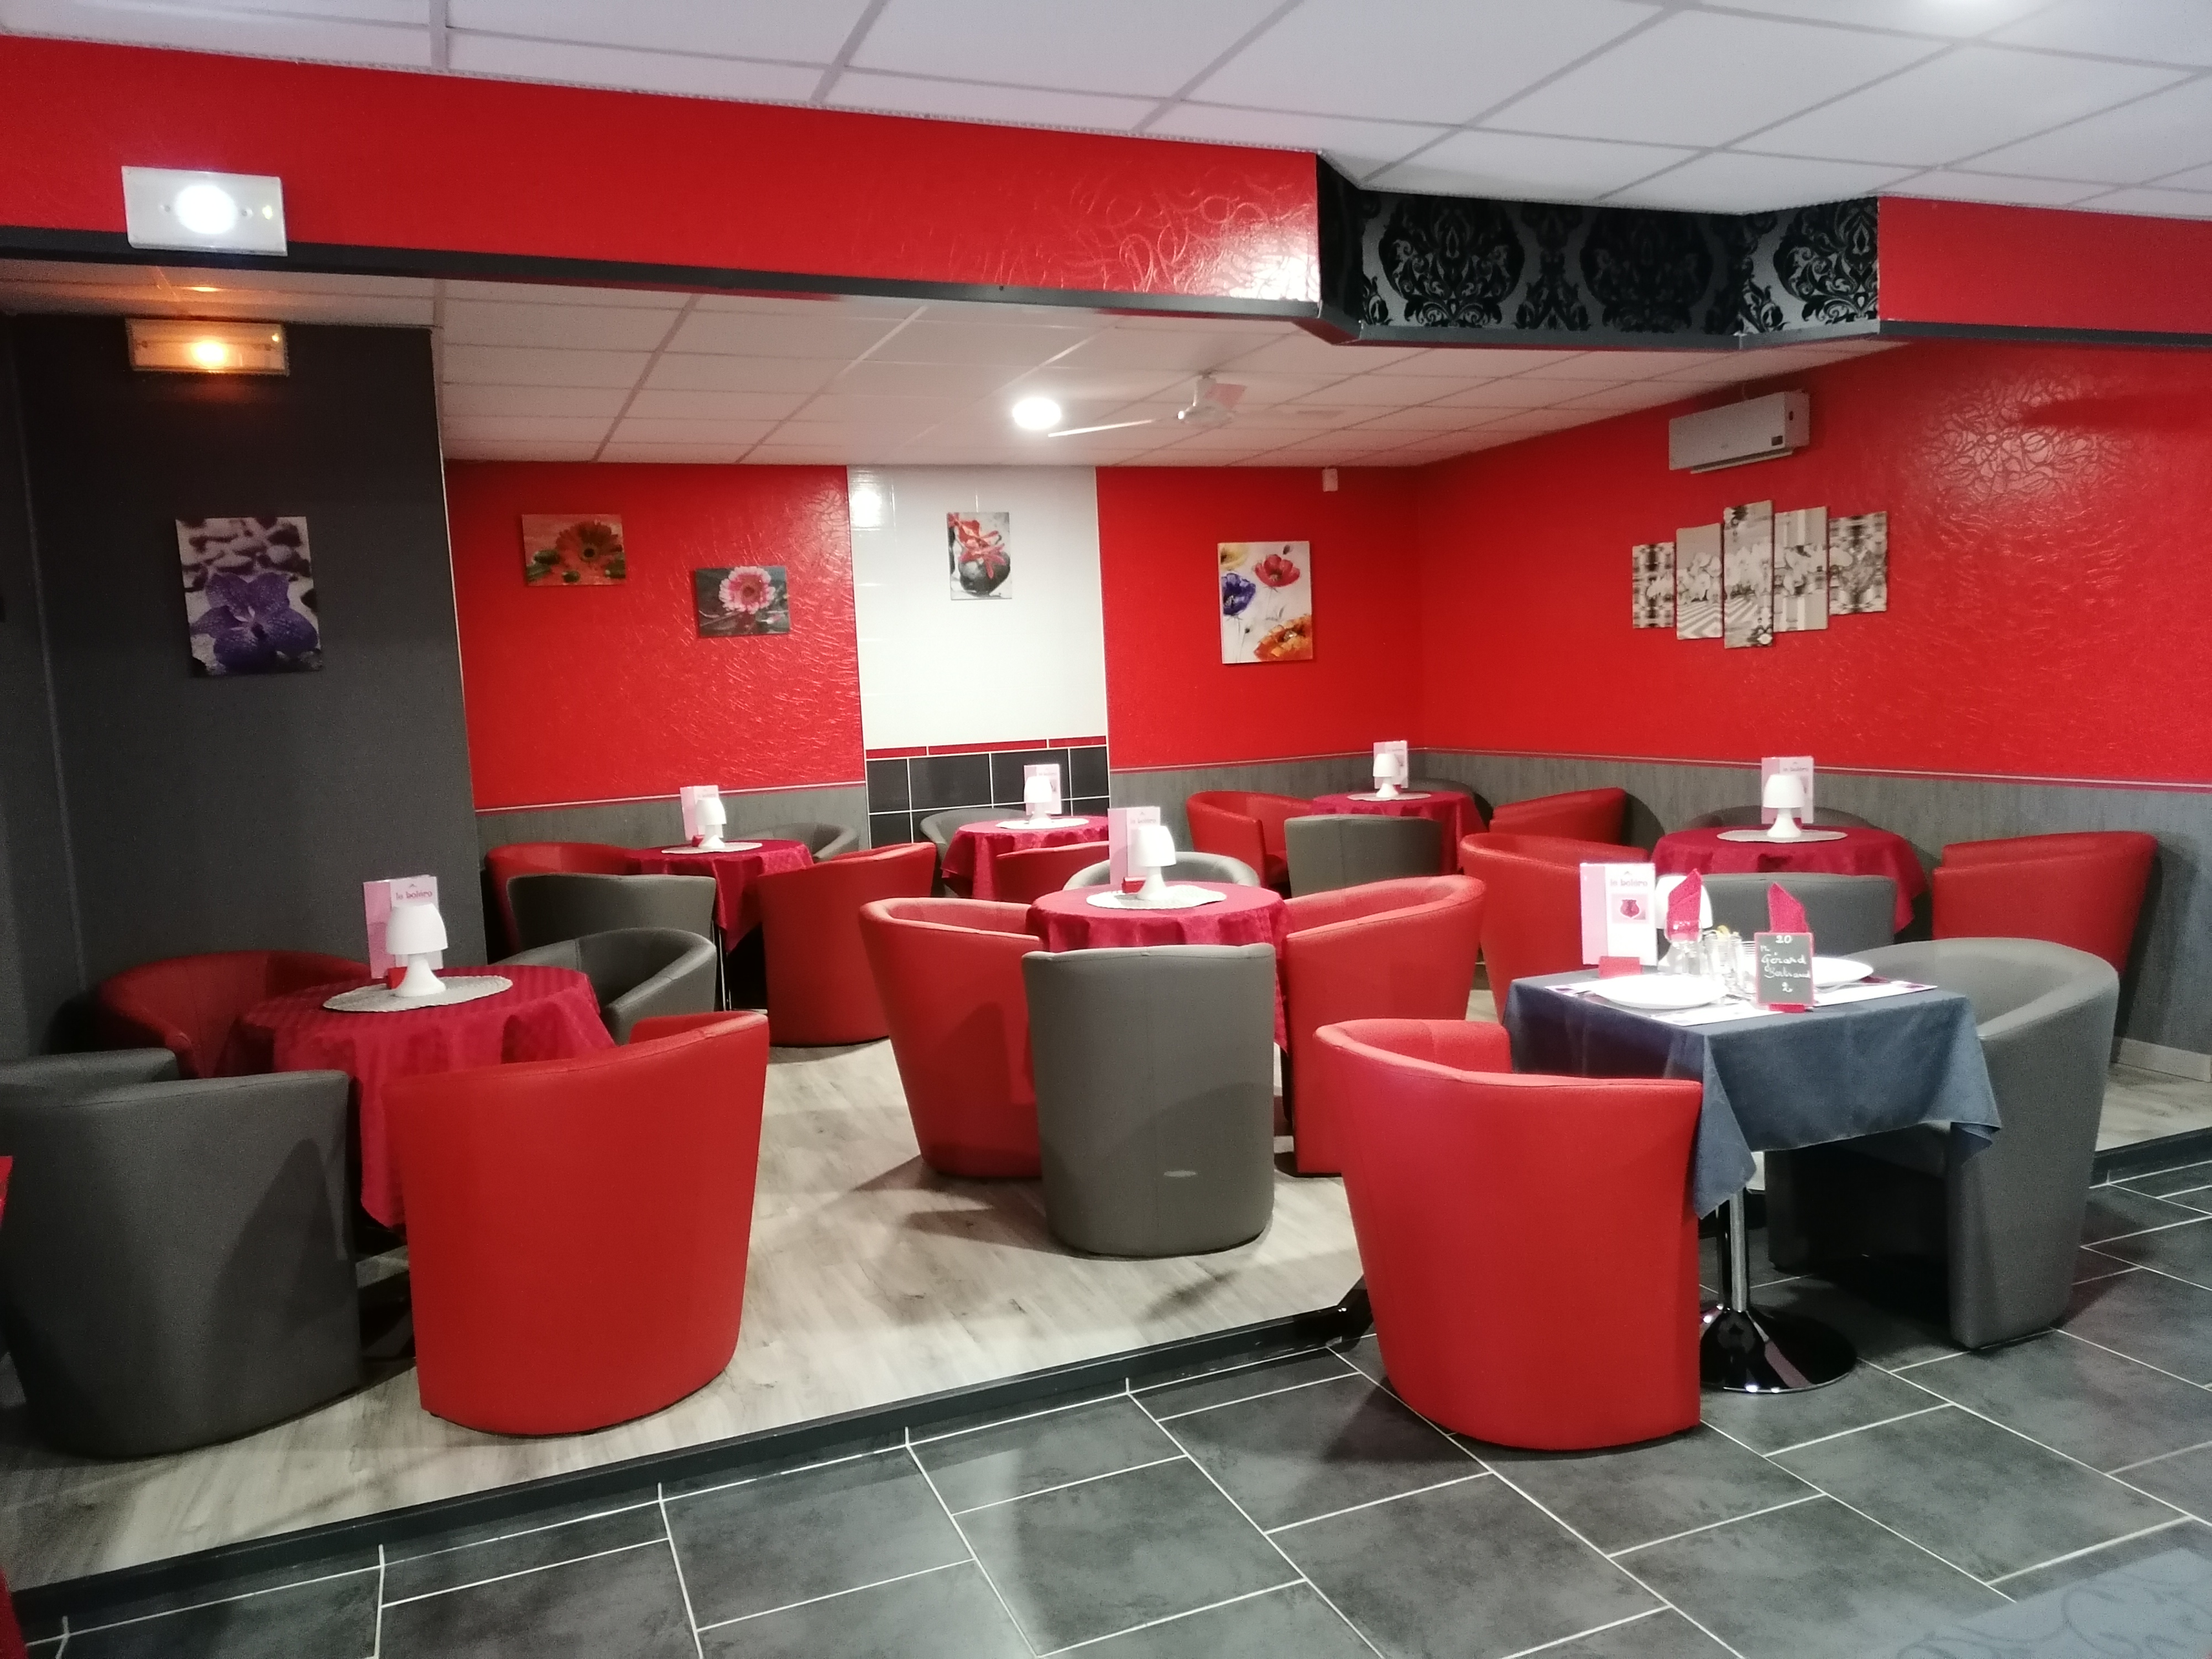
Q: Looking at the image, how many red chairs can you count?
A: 12